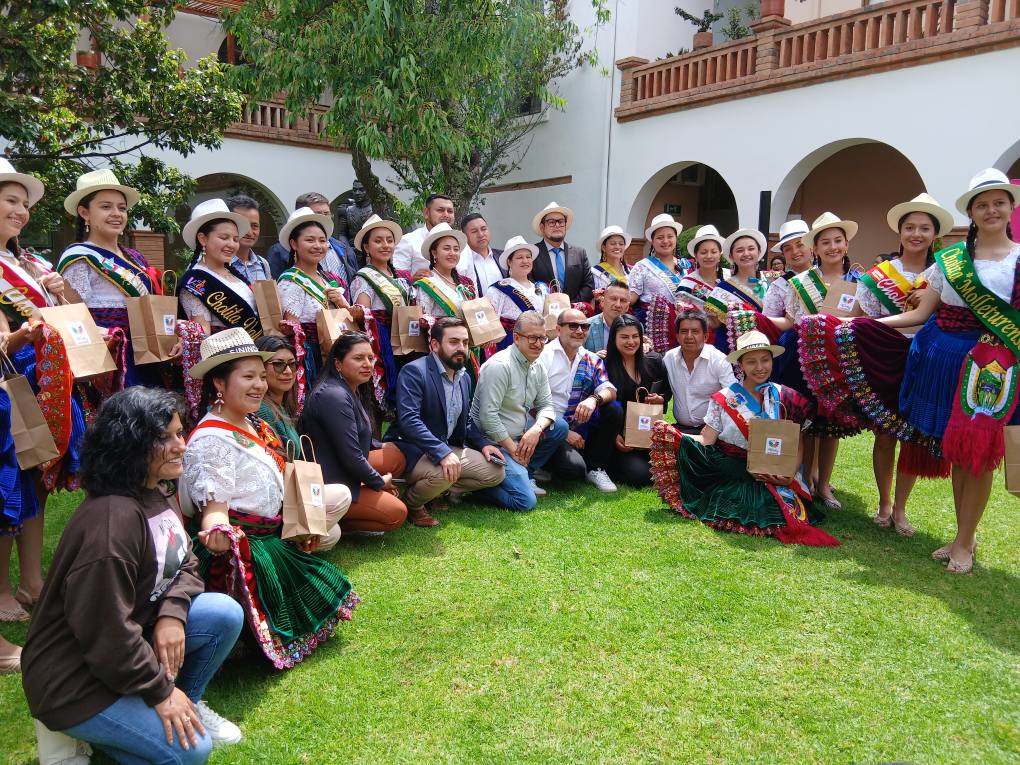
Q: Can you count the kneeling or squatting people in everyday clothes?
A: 9